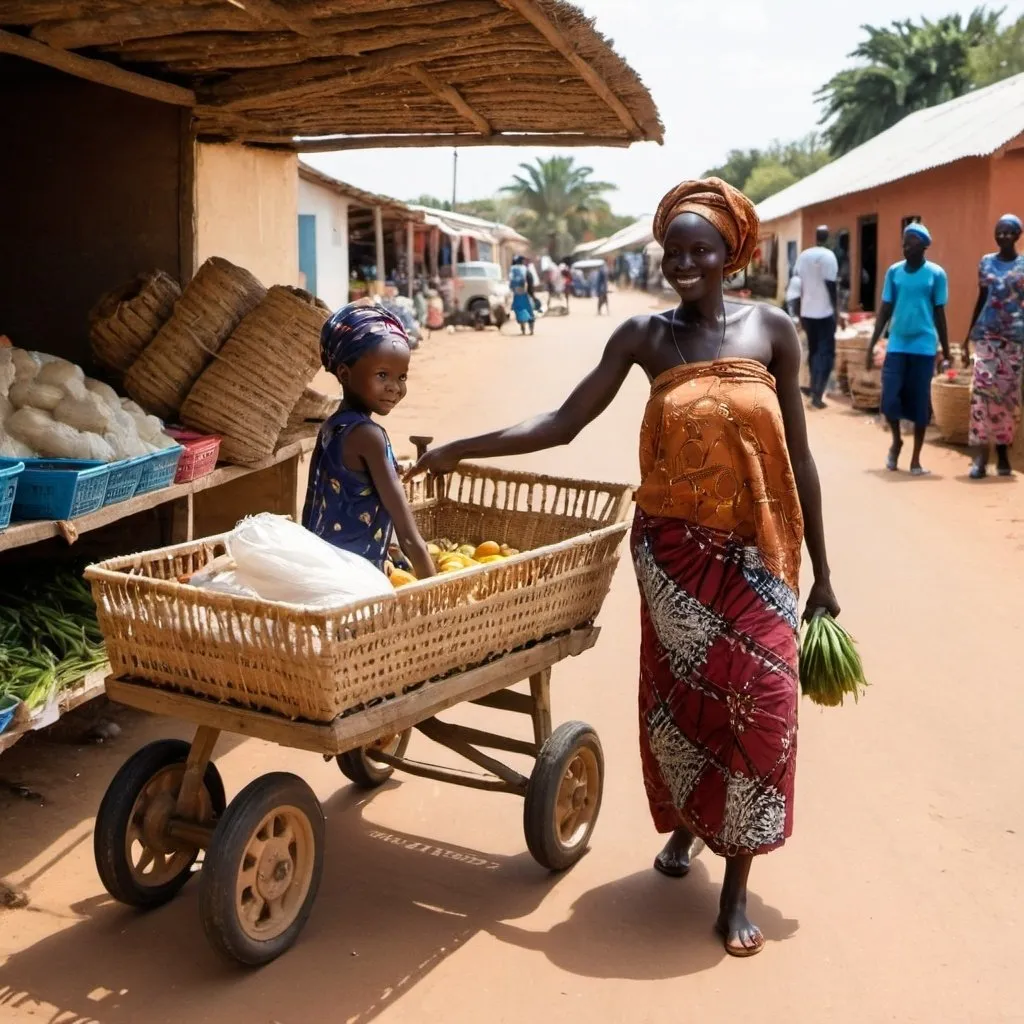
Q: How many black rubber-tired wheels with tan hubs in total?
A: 4